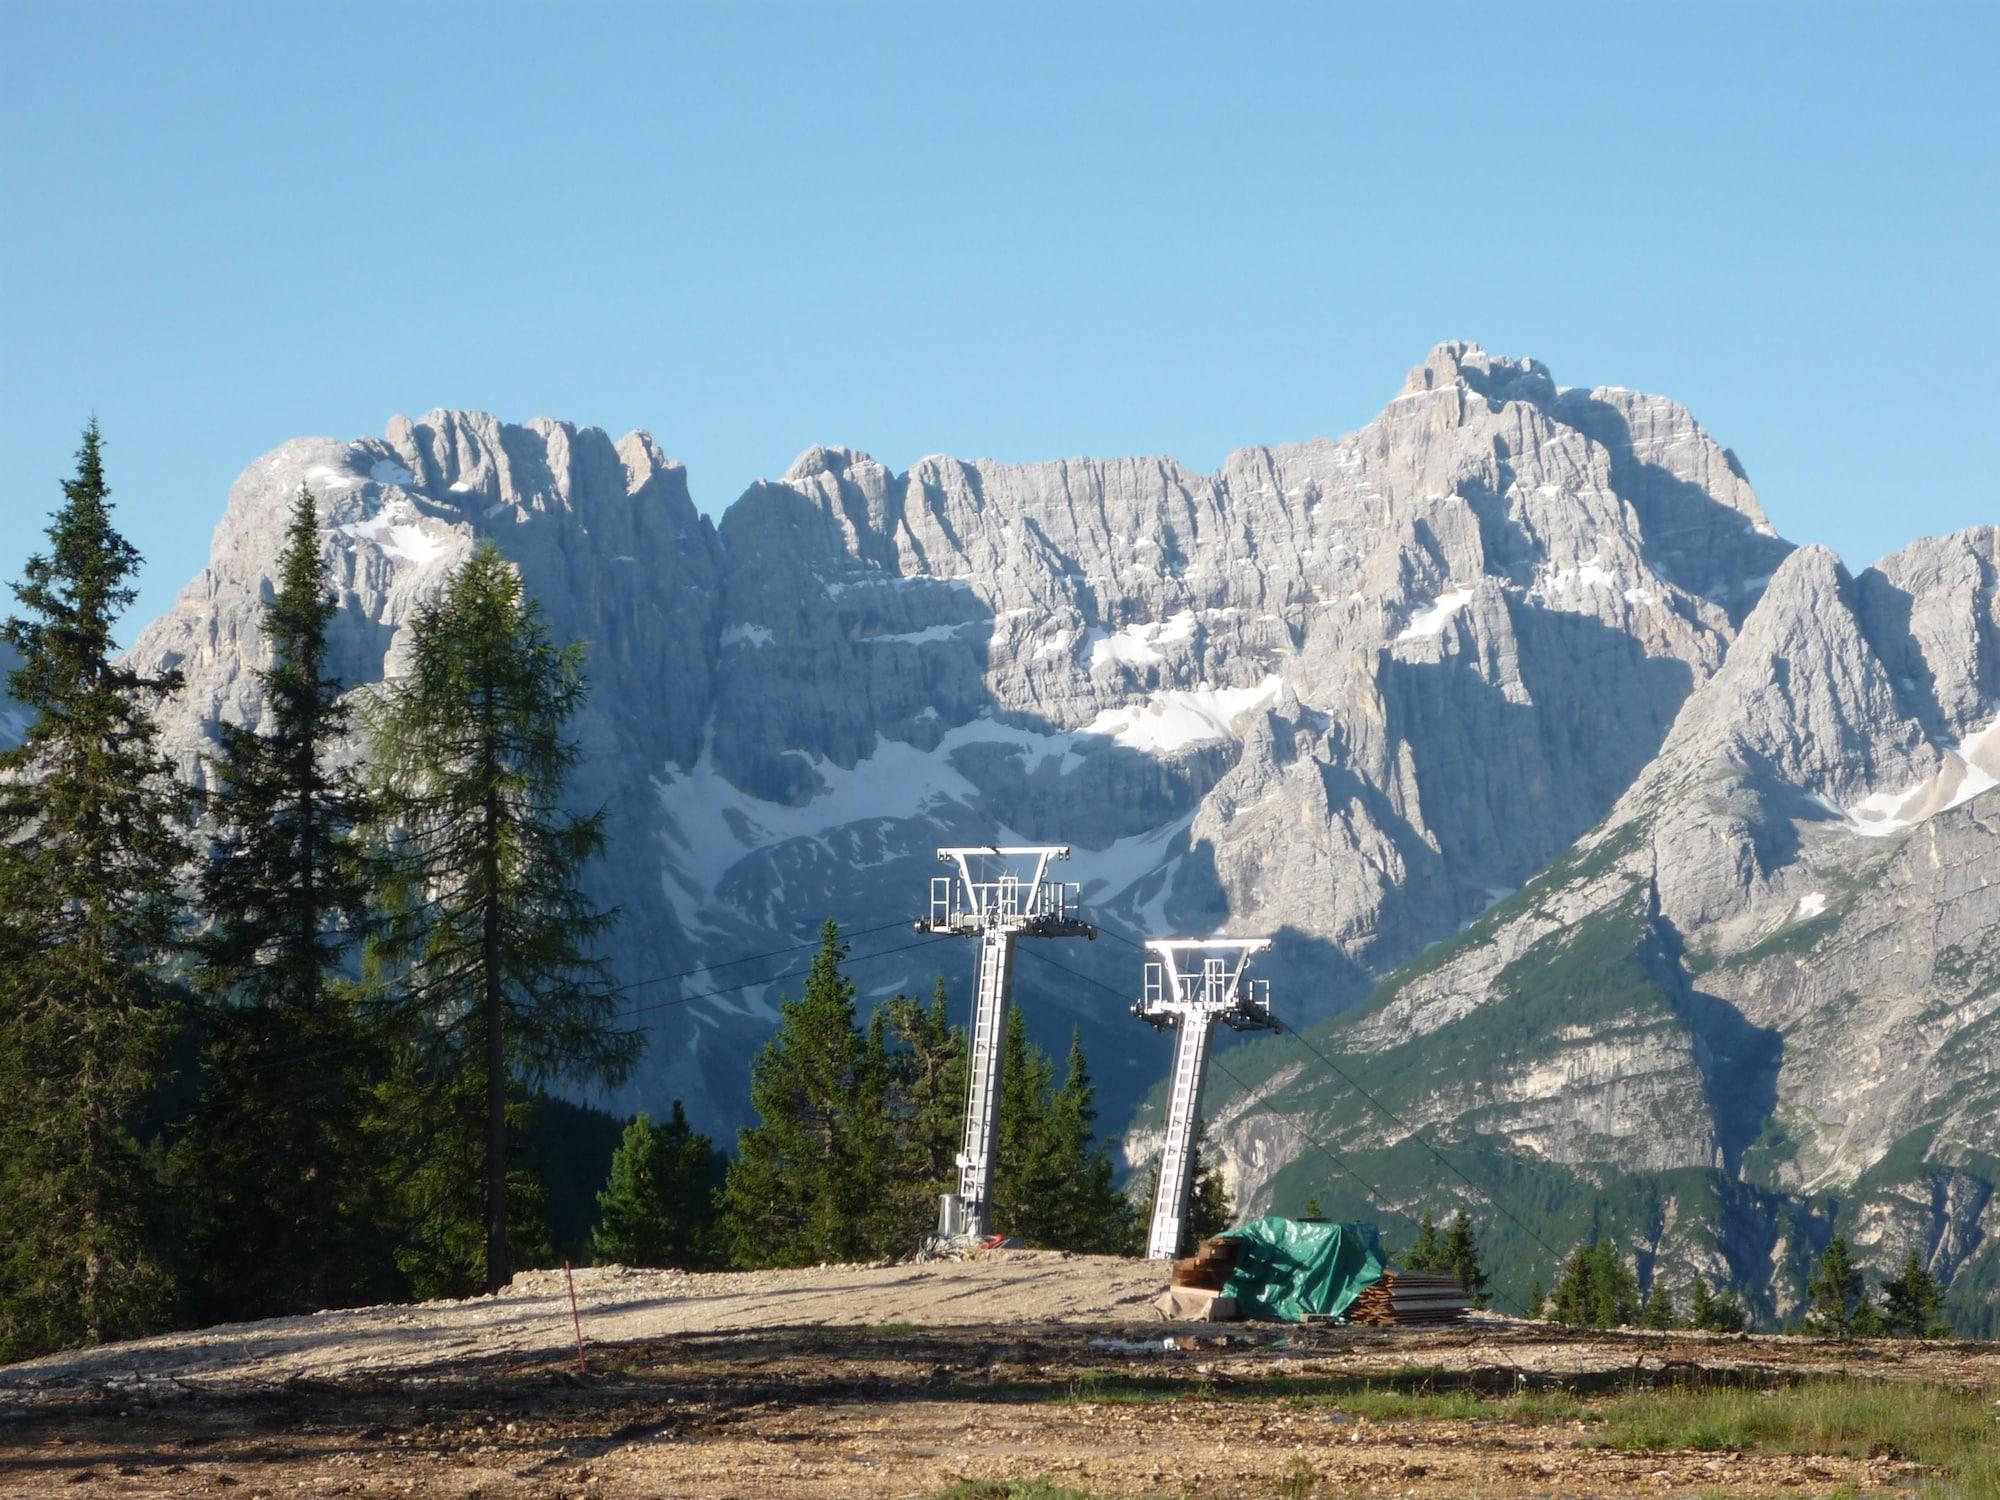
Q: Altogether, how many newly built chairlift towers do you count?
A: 2